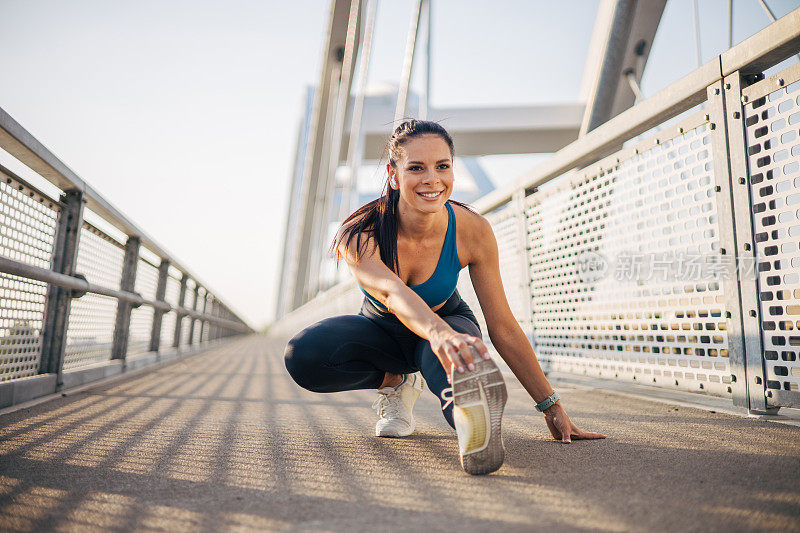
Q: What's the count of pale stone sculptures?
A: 0